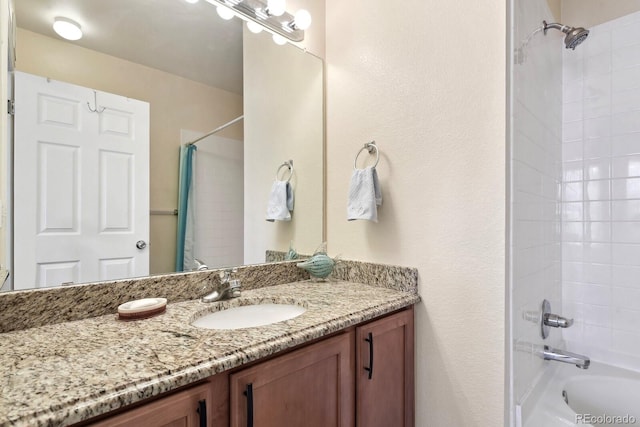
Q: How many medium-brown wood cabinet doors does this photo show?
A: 3